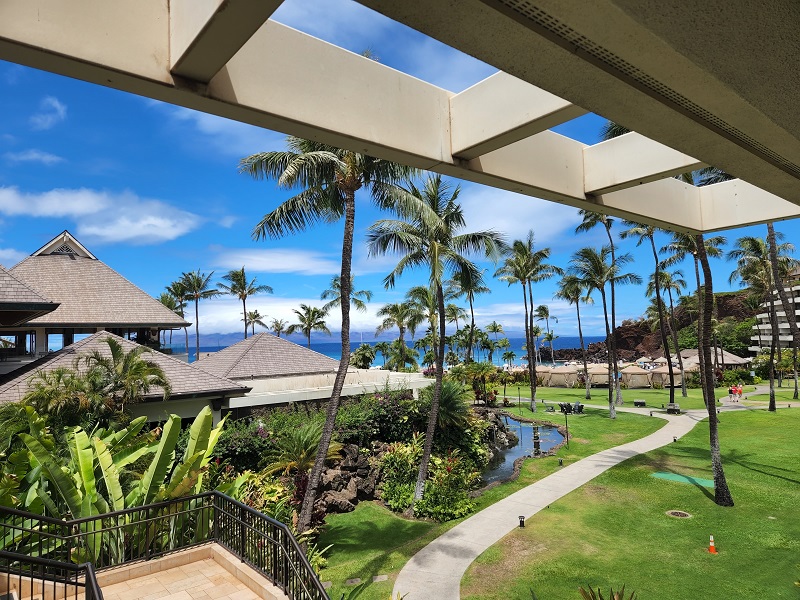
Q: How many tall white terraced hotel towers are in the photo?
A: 1